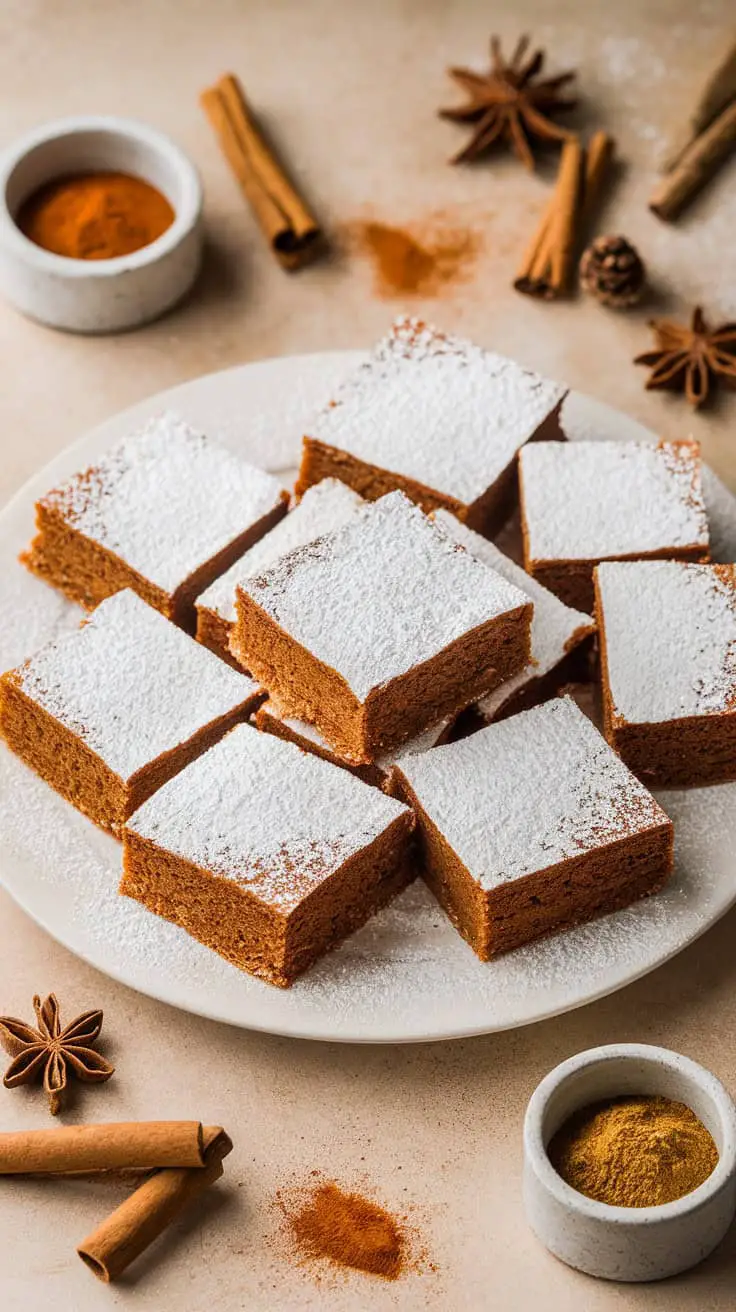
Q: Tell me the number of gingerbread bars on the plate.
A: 11